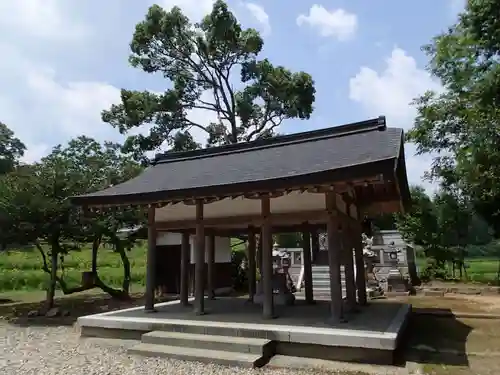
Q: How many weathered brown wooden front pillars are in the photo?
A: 4